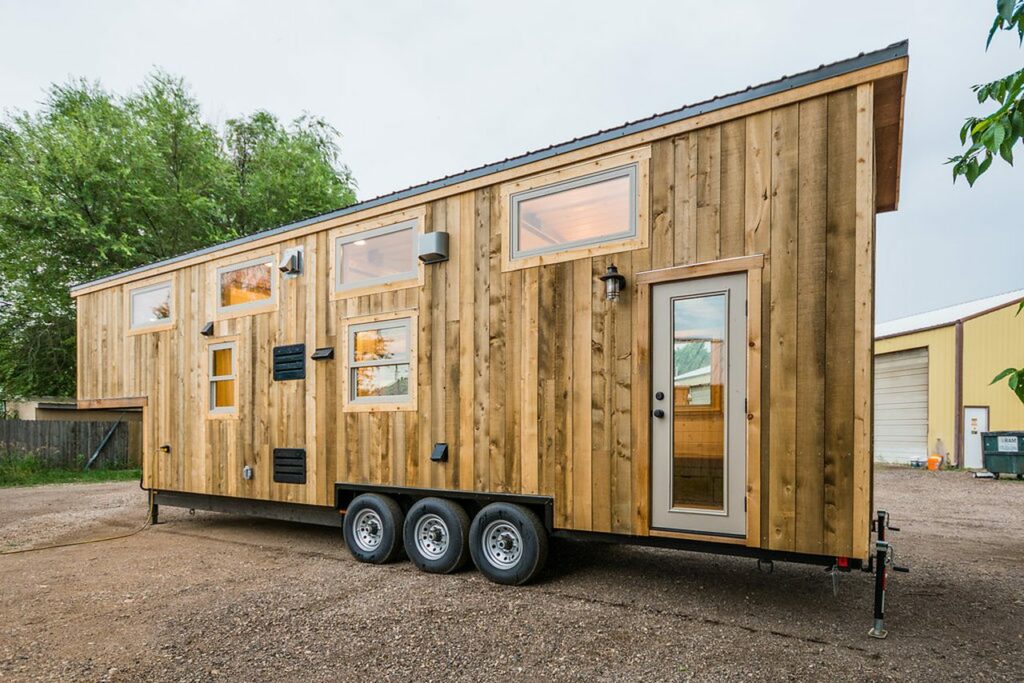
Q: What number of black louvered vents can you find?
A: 2